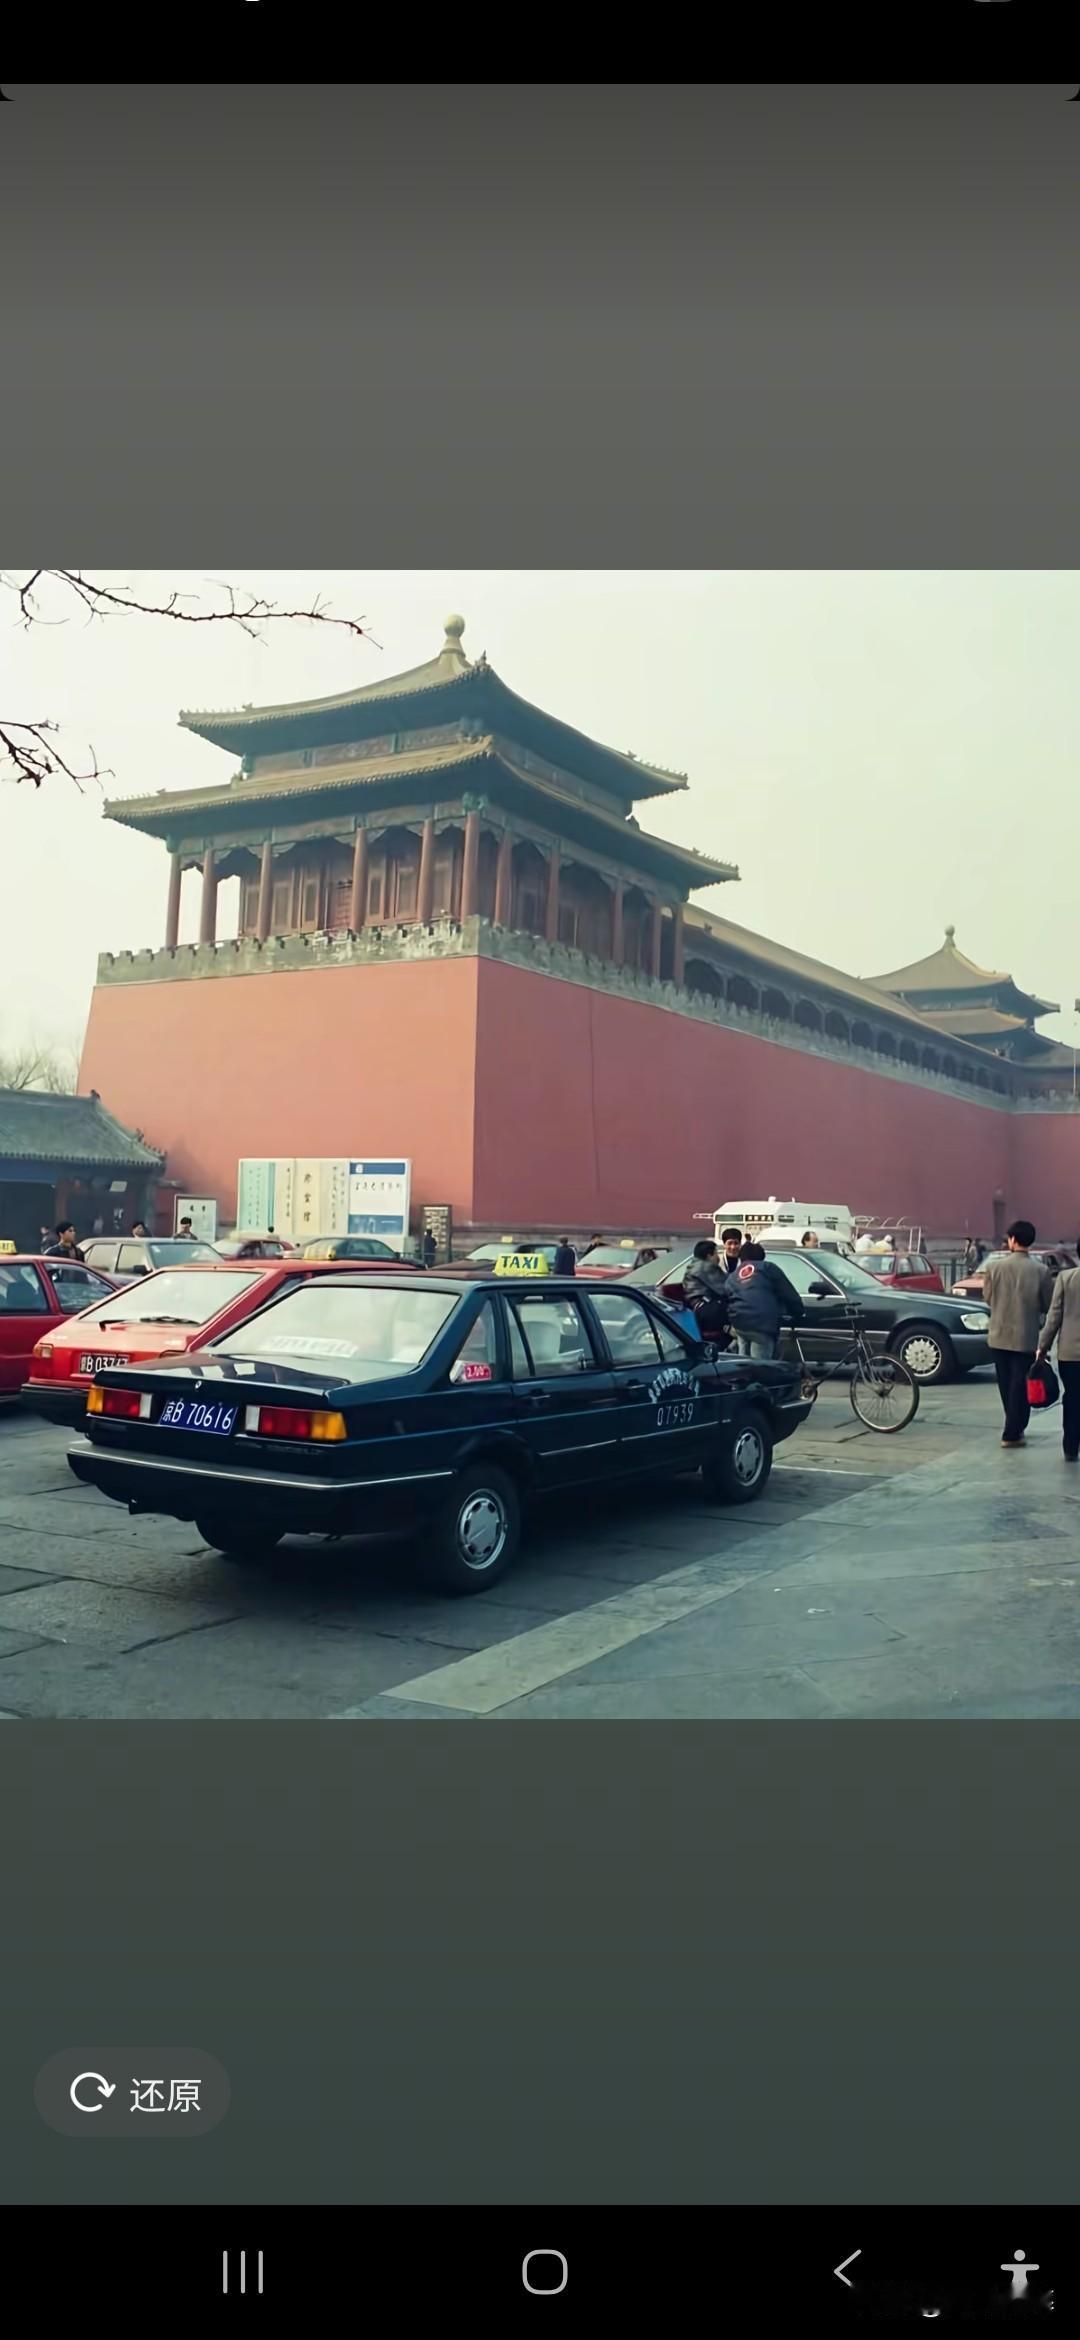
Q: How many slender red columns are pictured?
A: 11